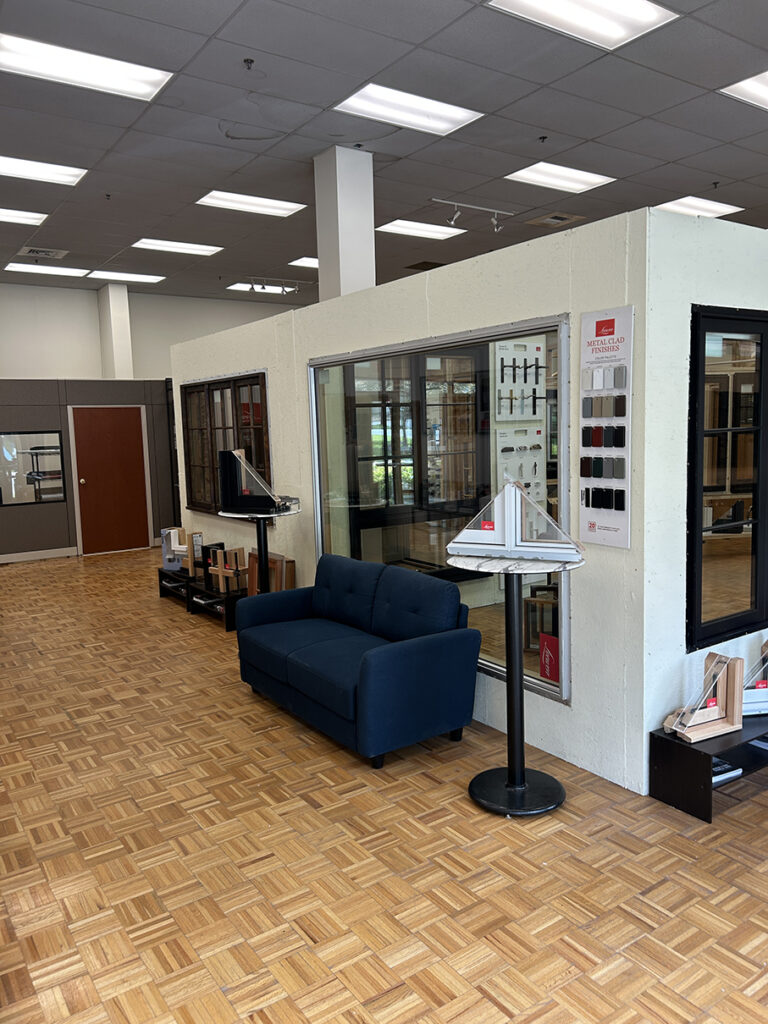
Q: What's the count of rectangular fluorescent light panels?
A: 15